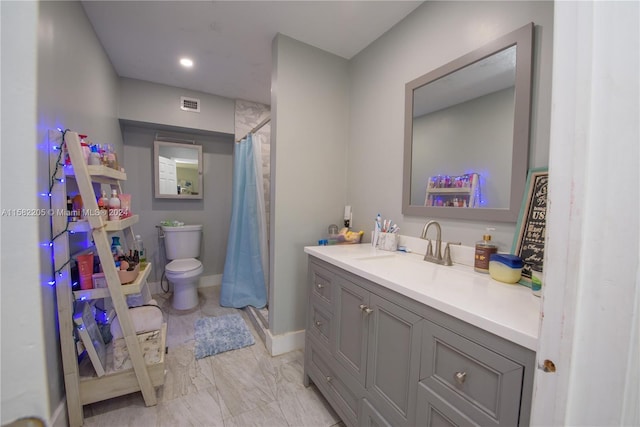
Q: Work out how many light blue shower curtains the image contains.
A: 1